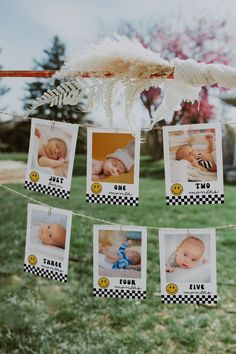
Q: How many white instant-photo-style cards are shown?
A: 6